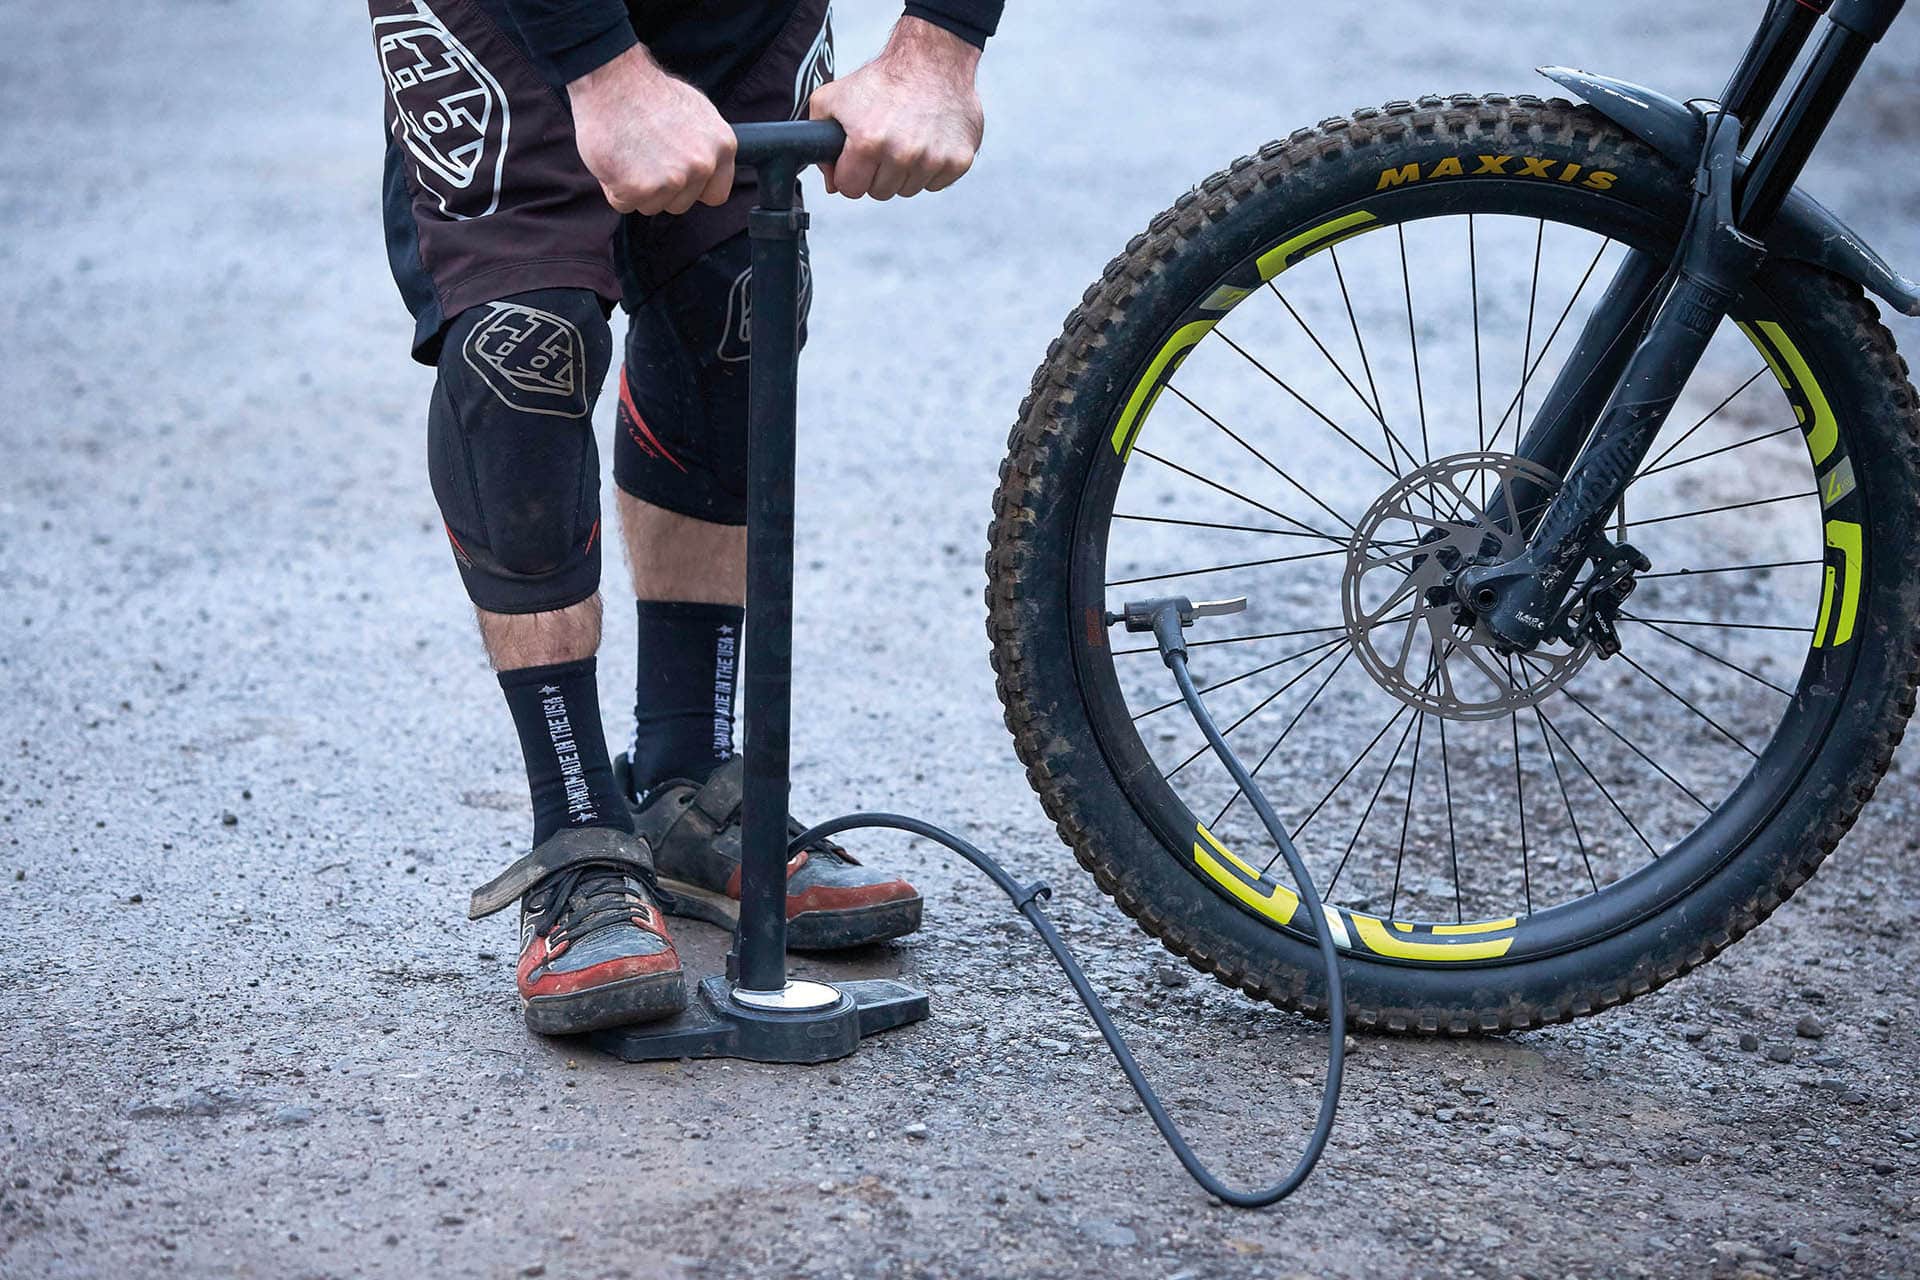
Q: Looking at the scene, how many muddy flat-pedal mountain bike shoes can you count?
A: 2